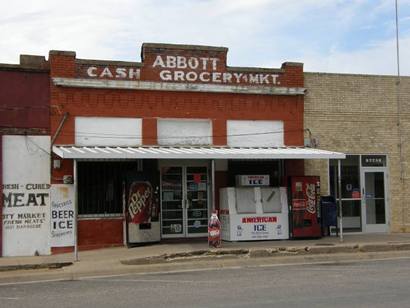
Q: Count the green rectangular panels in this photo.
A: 0